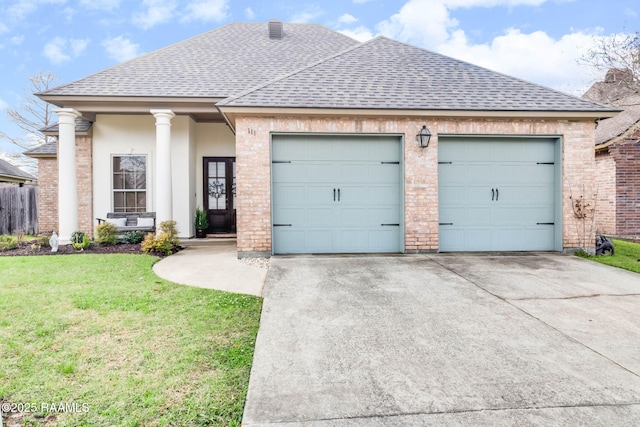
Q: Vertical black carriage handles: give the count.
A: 4